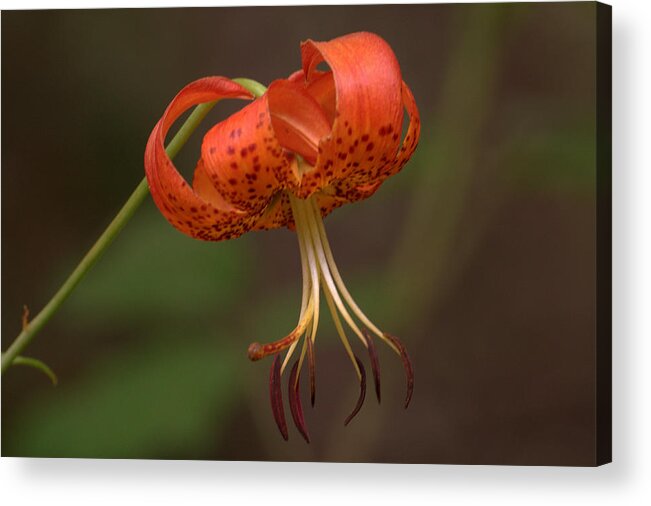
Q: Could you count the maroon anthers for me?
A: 6